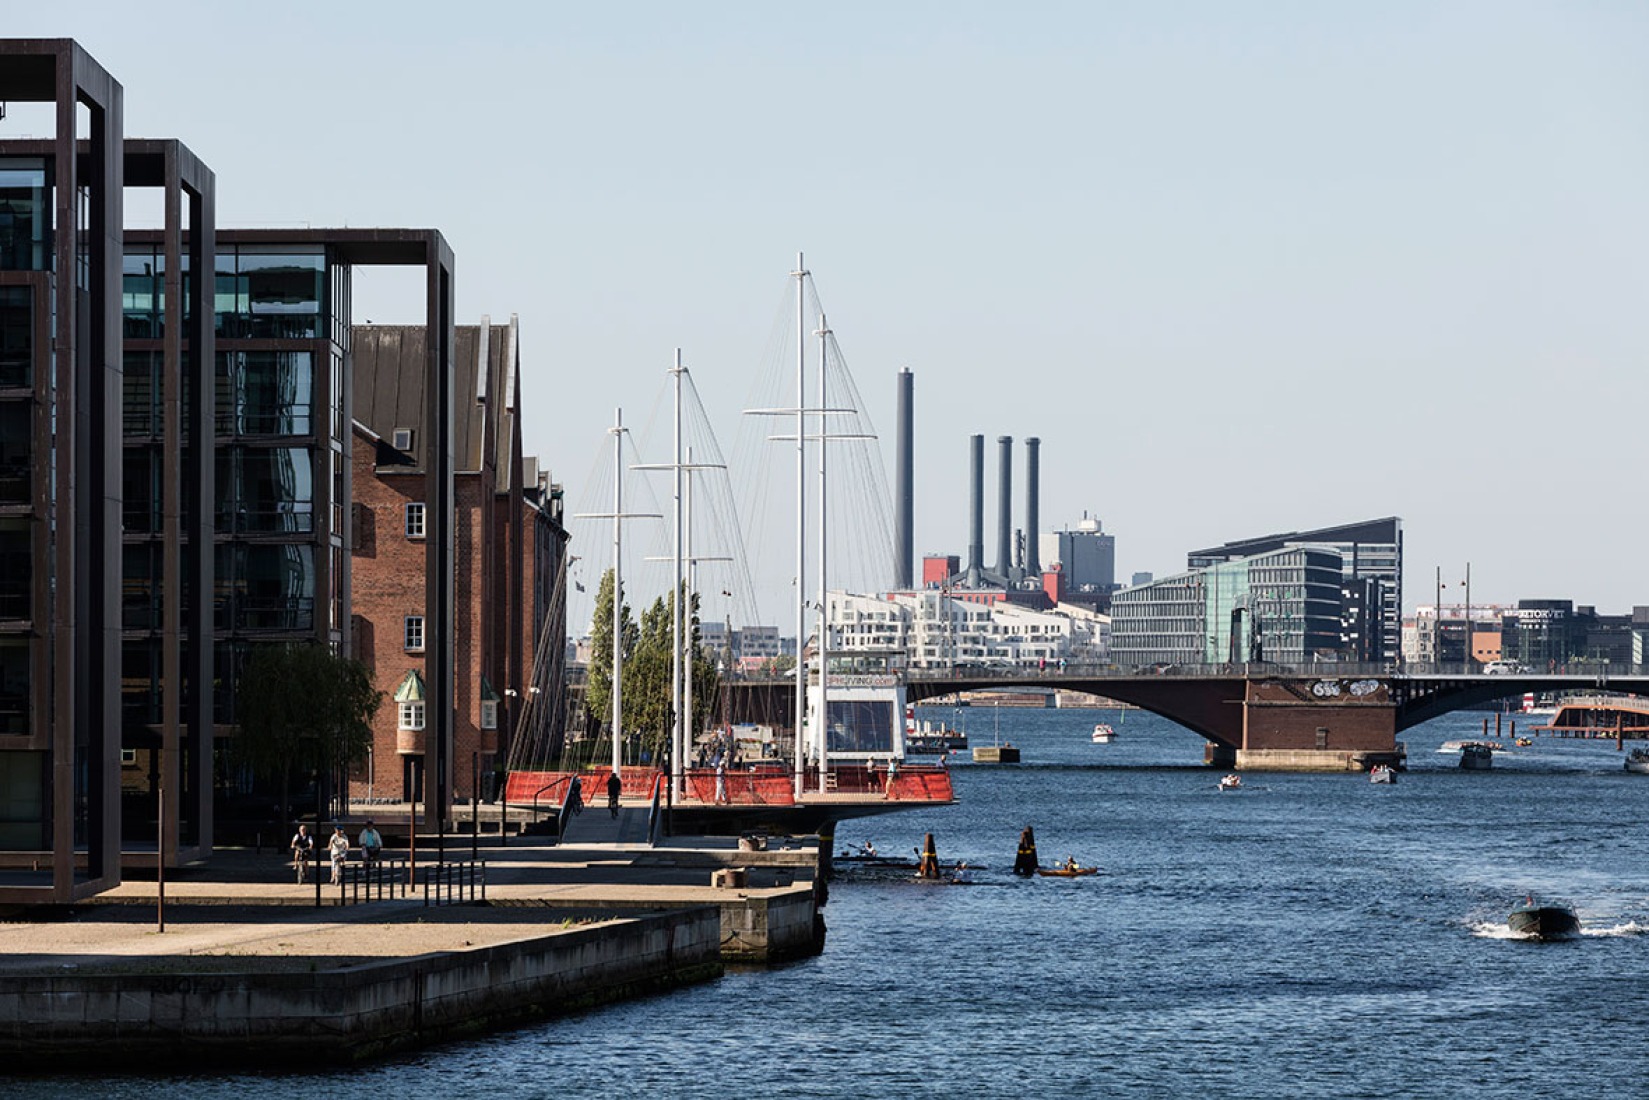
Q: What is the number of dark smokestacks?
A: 4